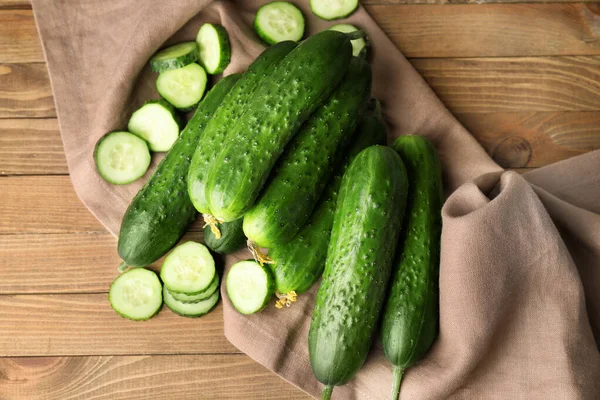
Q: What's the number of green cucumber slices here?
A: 13